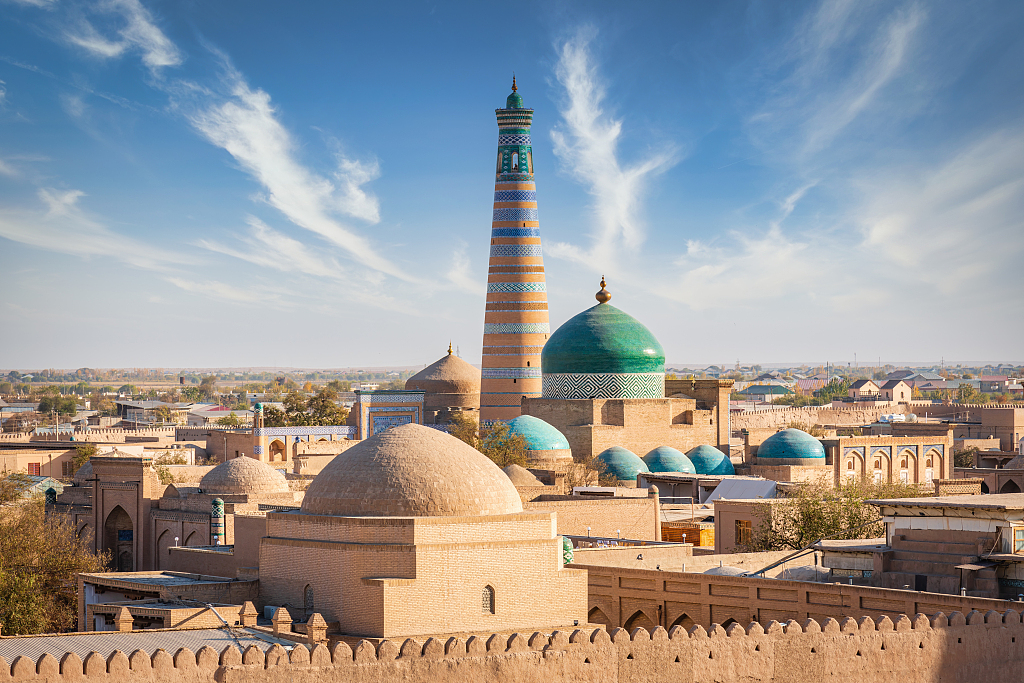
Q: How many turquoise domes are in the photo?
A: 5